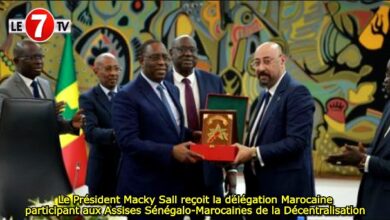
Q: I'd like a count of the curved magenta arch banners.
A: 0